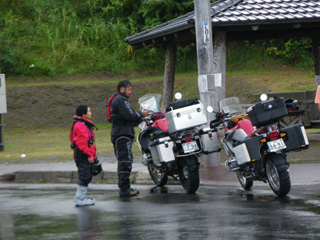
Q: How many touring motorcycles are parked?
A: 2